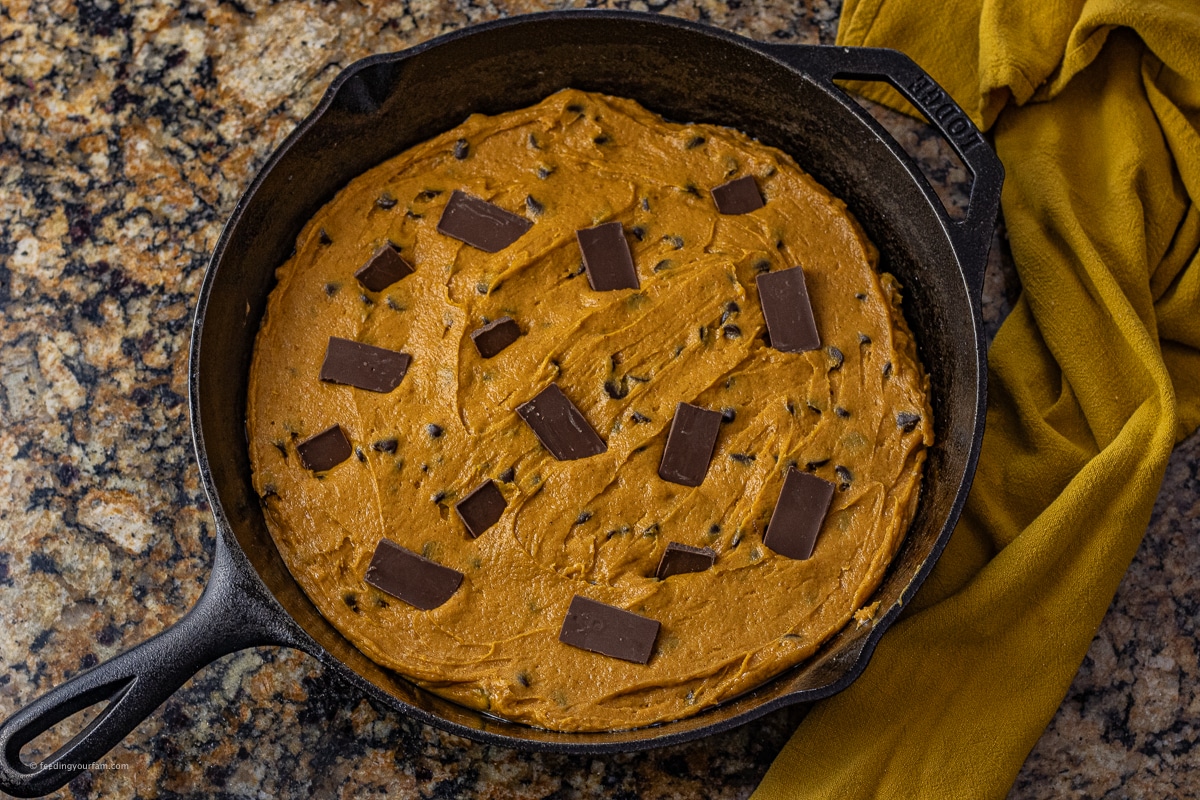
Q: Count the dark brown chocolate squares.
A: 15